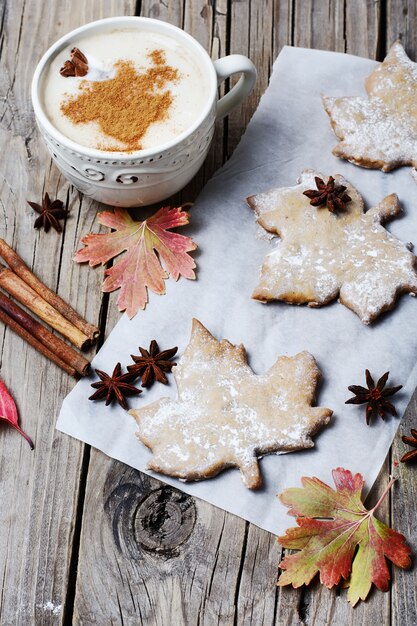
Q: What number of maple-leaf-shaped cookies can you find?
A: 3